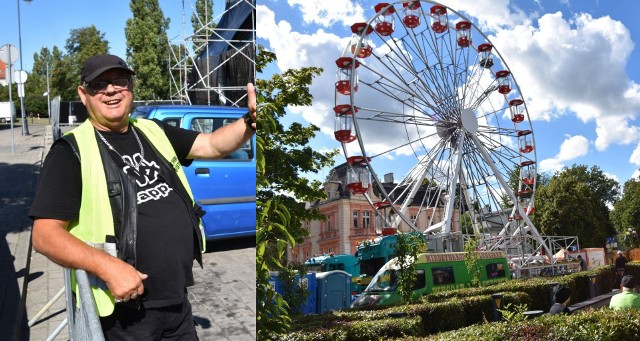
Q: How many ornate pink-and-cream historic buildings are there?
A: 1